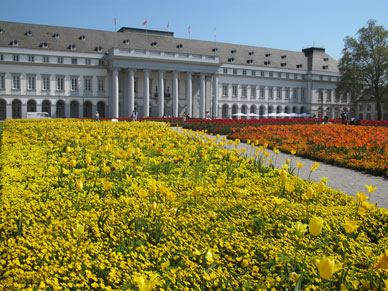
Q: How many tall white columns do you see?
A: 8